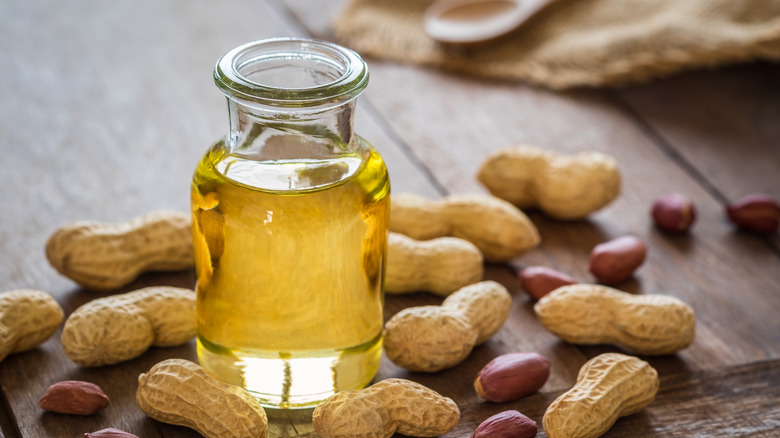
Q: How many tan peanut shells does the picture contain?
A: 11